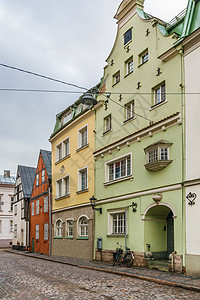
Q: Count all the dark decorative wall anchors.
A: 7